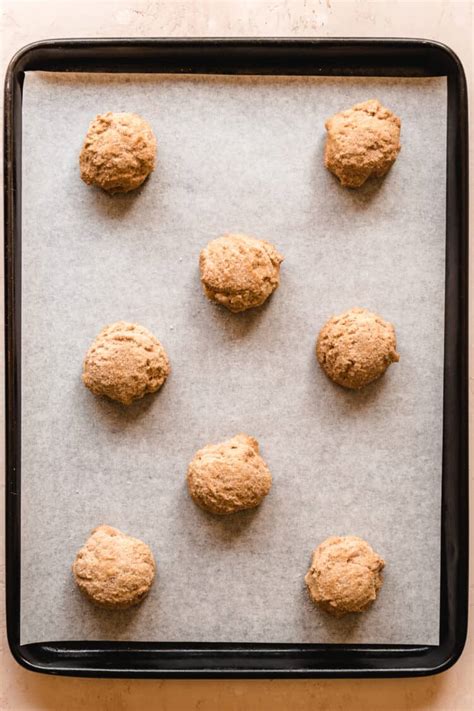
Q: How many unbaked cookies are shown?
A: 8